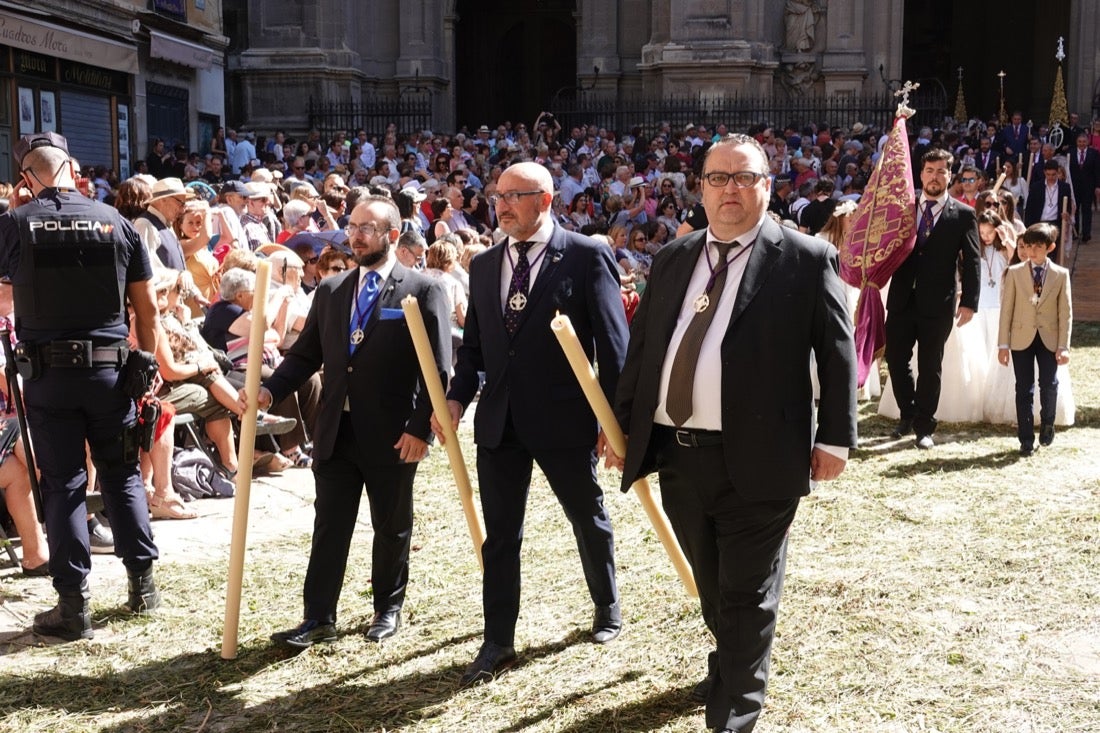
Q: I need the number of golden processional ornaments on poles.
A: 3